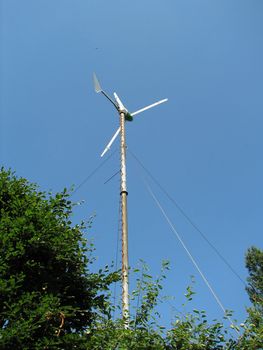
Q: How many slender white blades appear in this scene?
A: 3